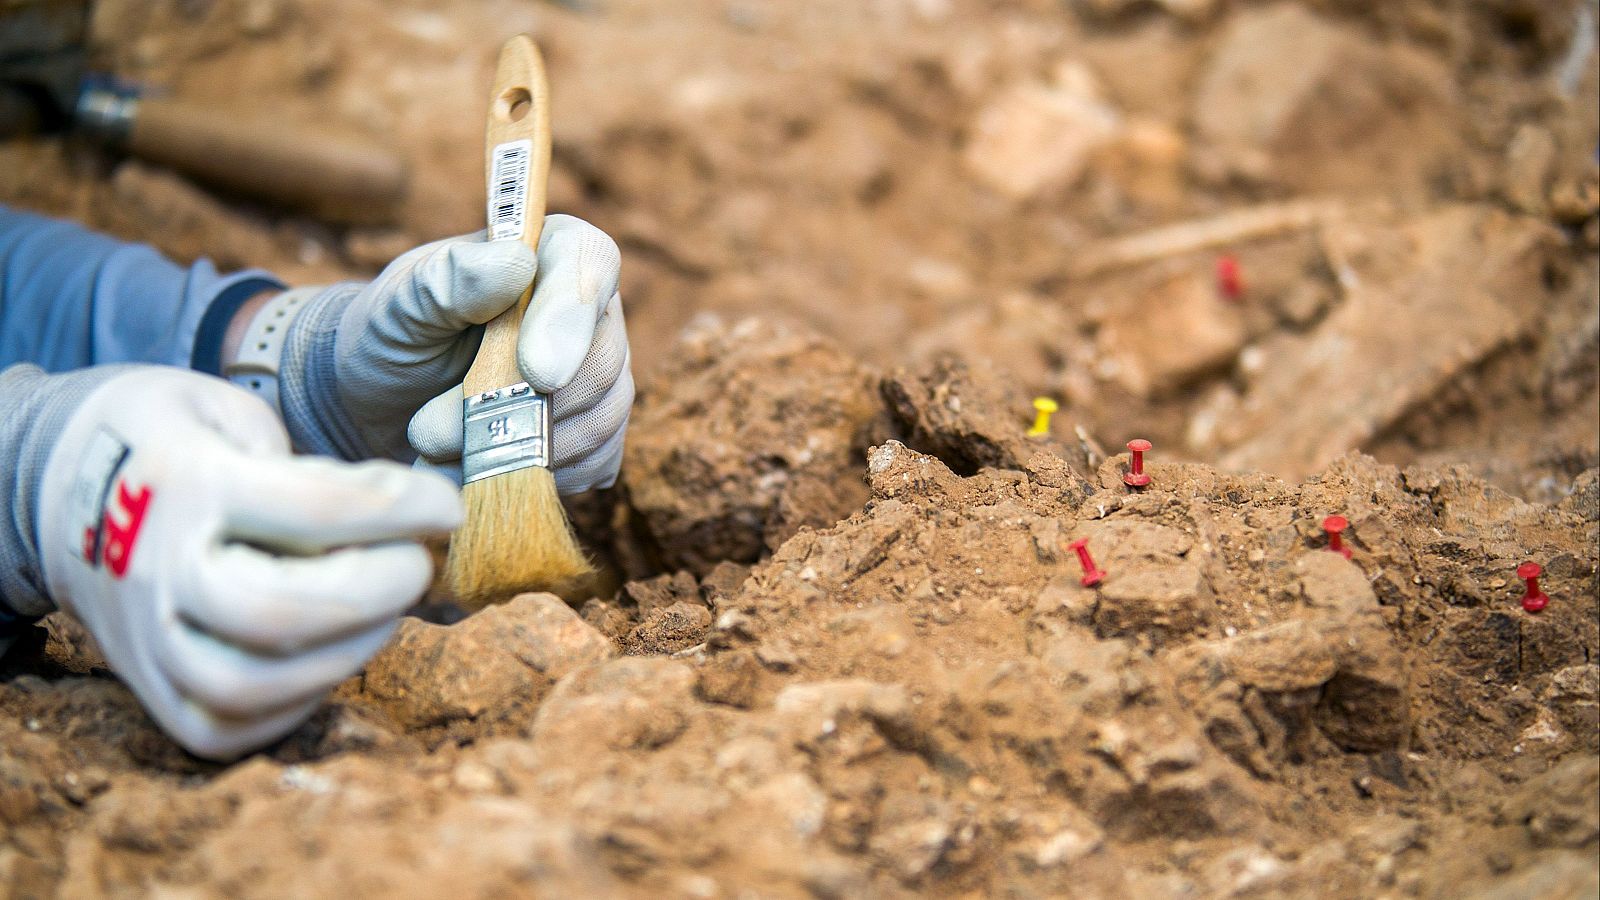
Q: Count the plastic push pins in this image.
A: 6